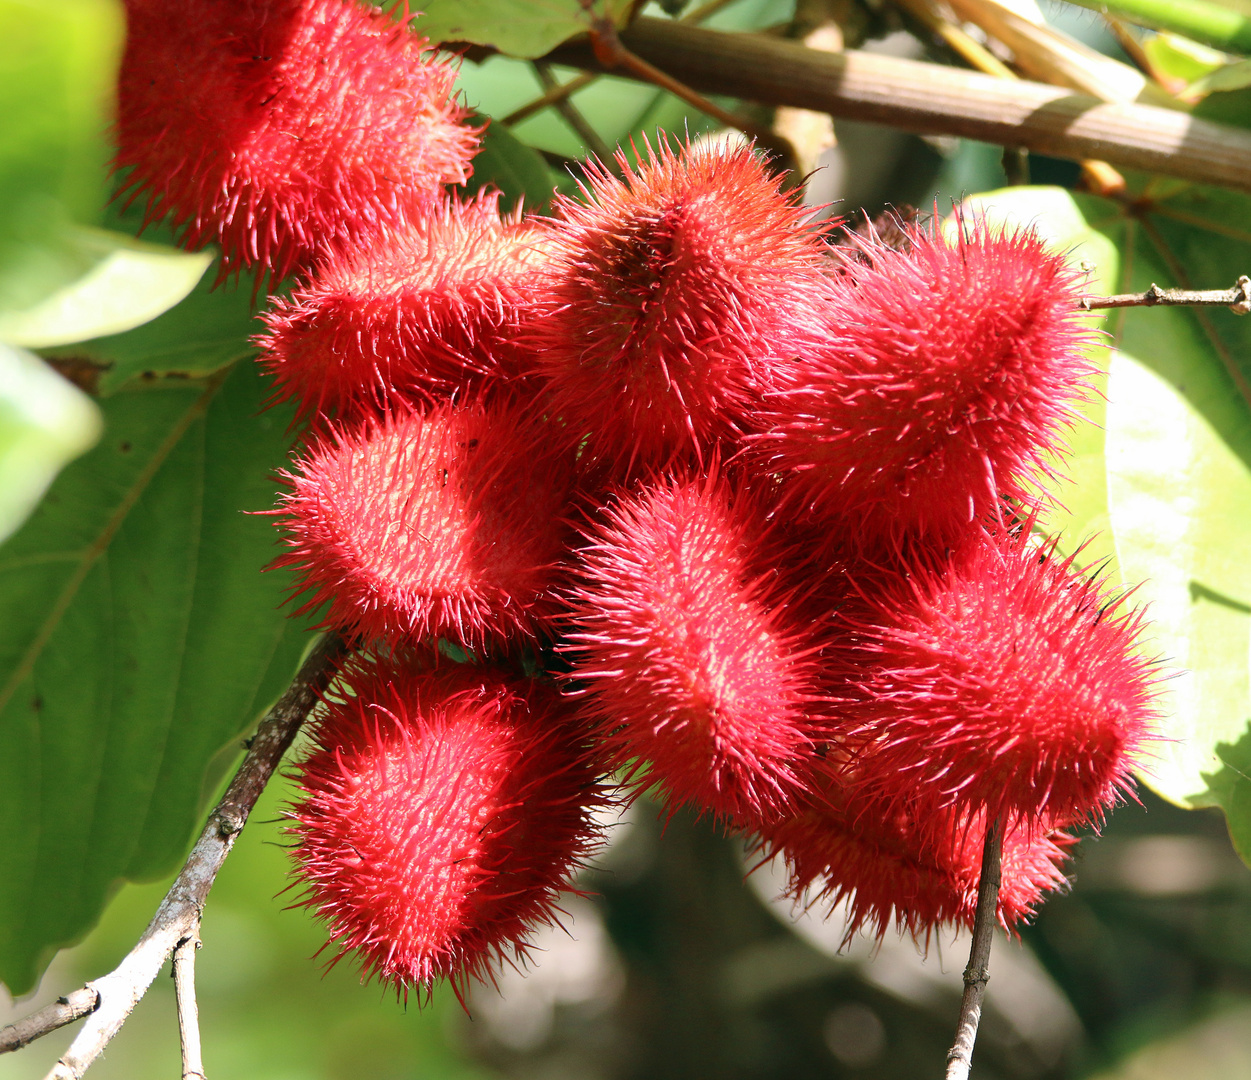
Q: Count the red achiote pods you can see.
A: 9